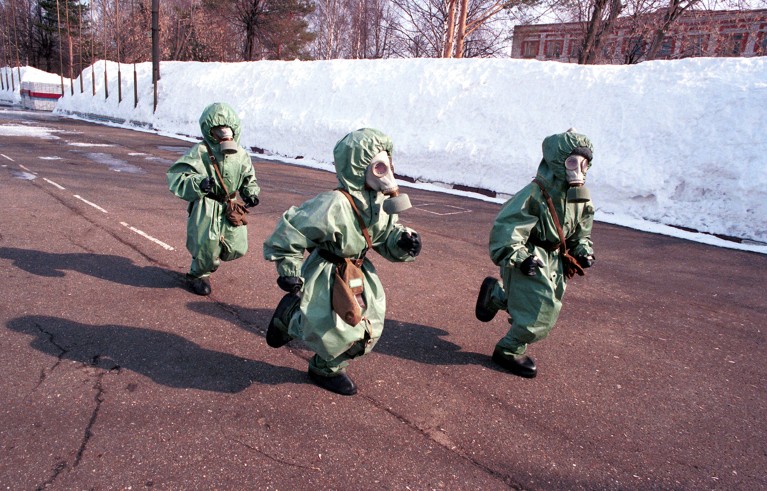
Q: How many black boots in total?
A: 5